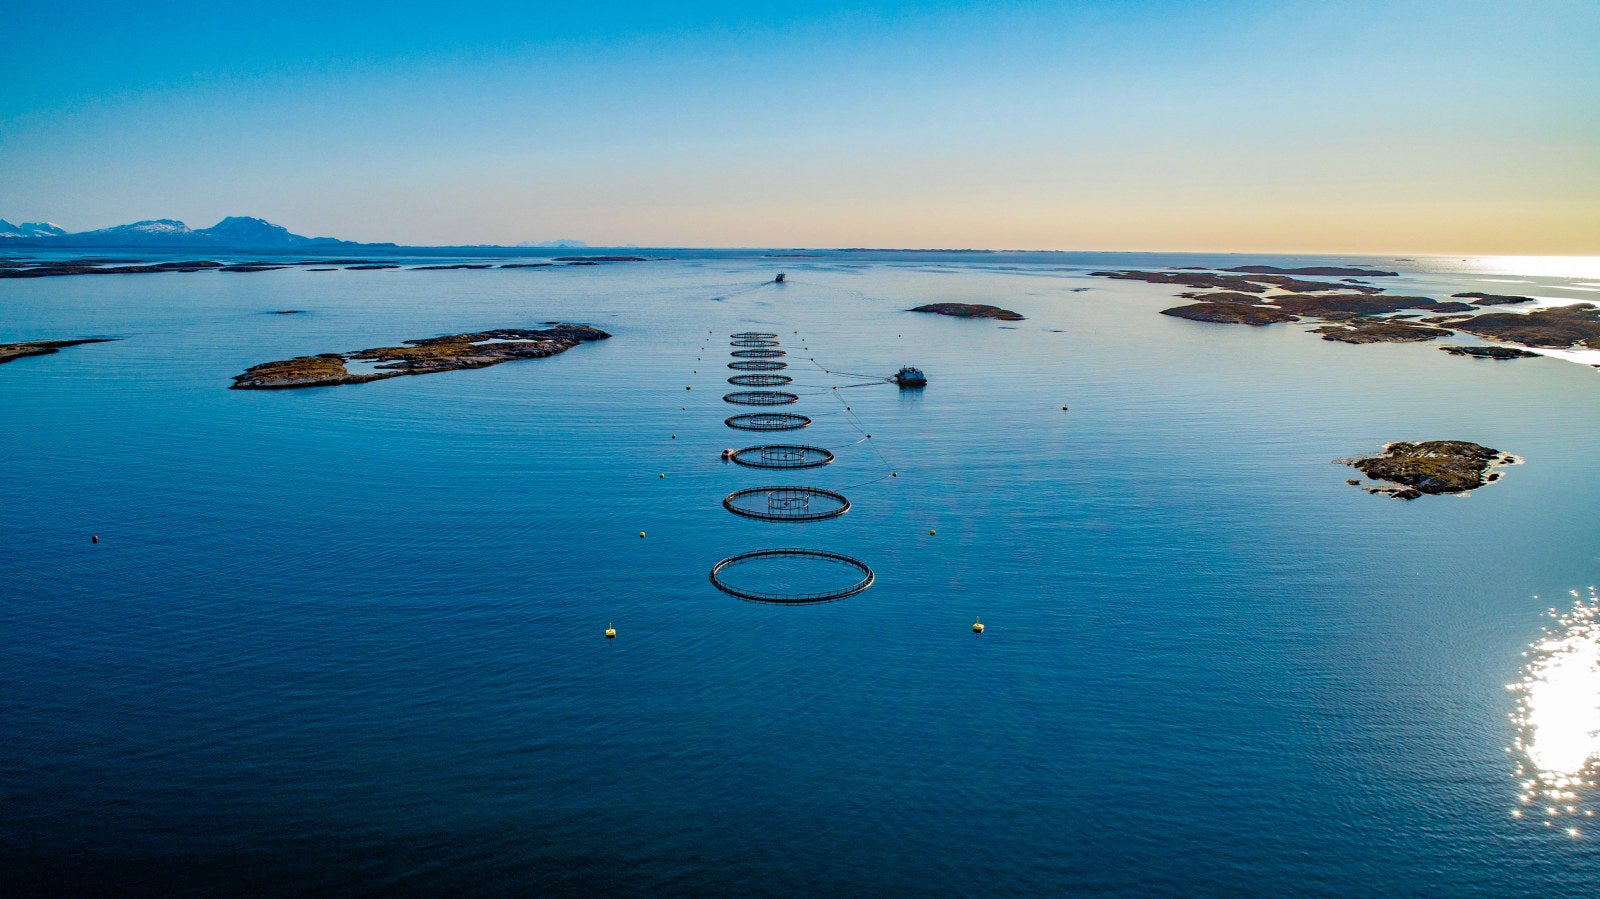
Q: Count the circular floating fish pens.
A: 10